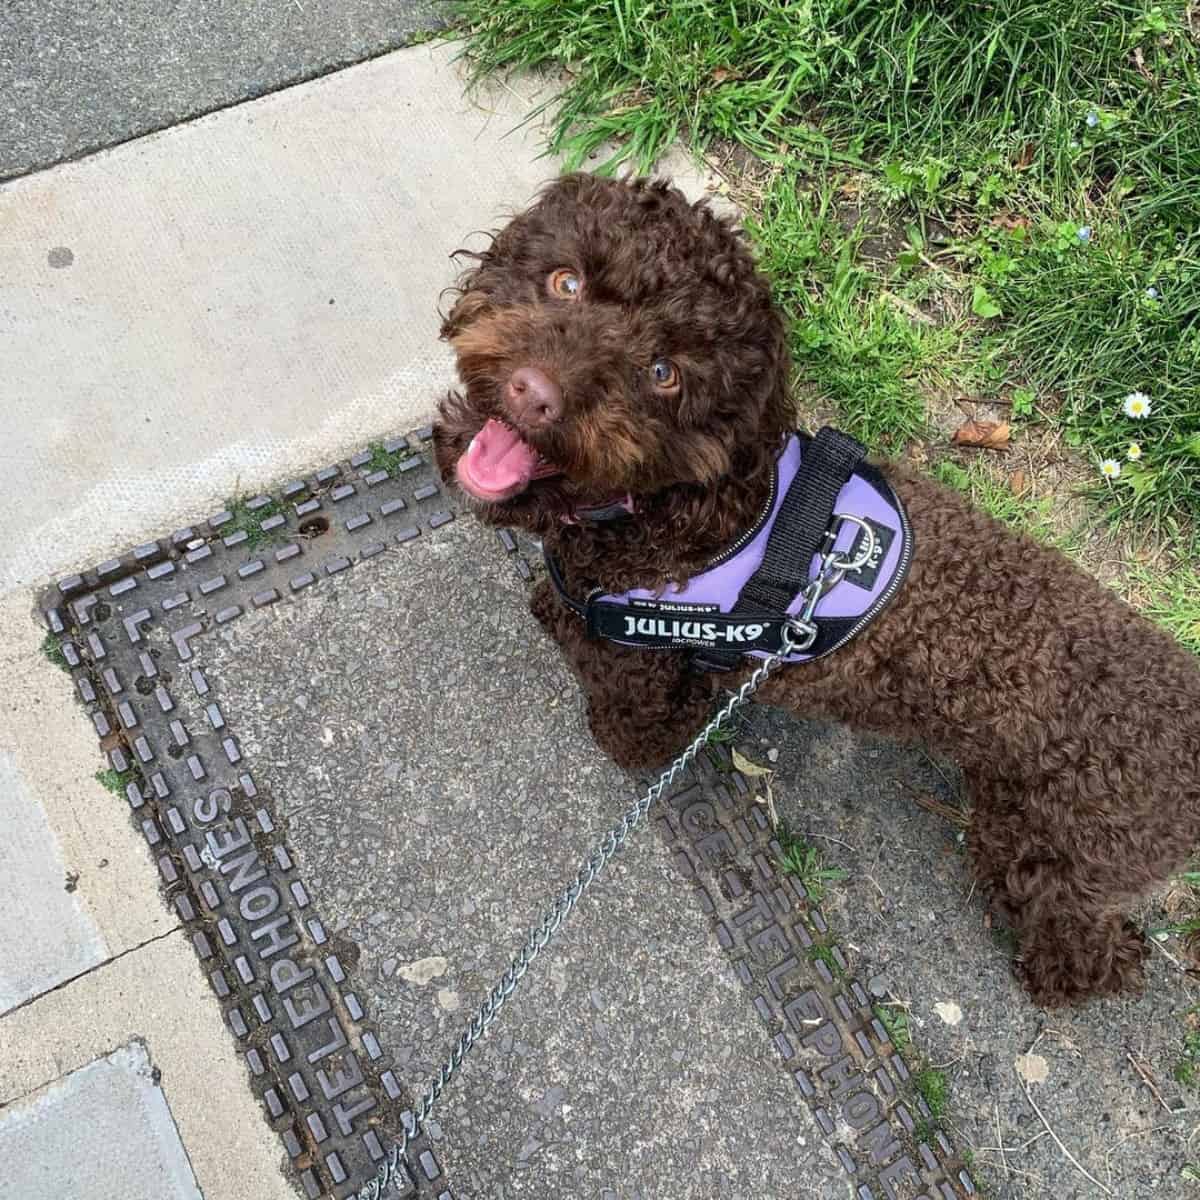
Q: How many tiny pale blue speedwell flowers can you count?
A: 3